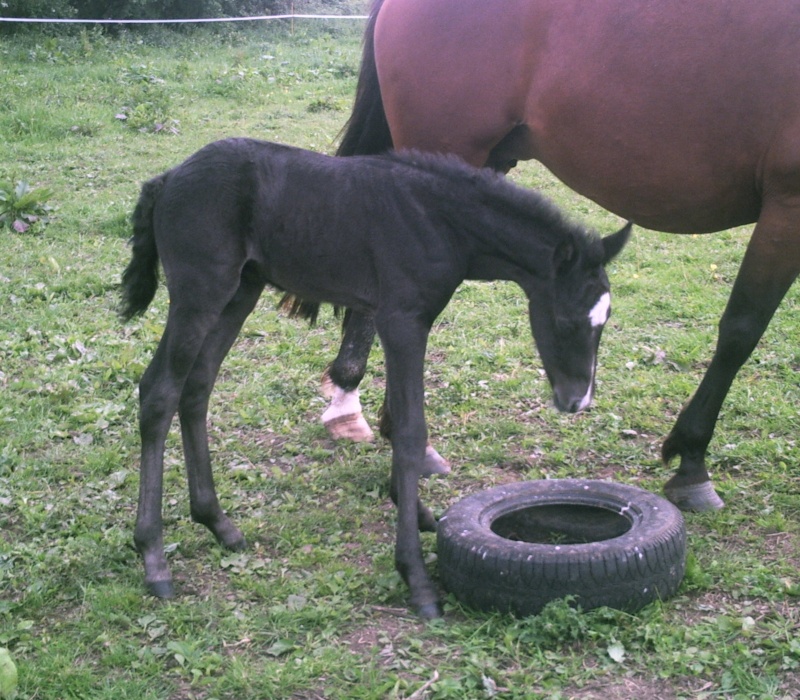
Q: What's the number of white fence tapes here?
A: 1